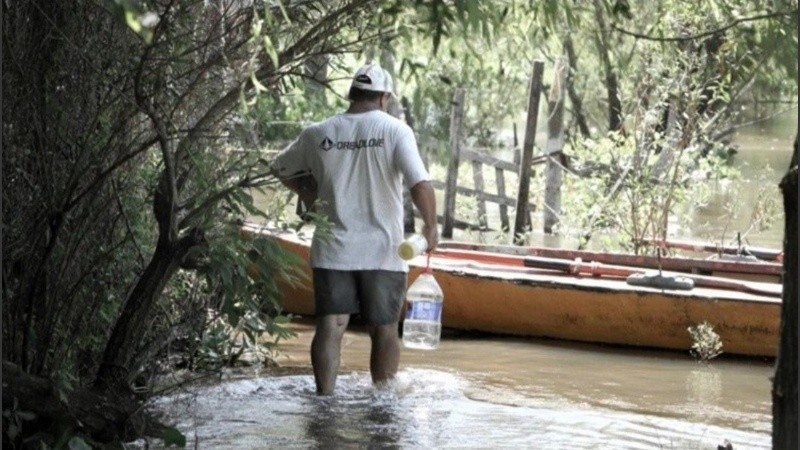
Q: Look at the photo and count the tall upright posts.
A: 3